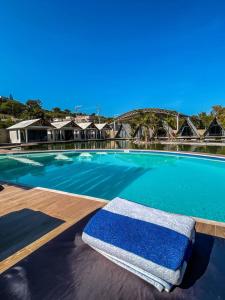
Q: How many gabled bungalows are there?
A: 4